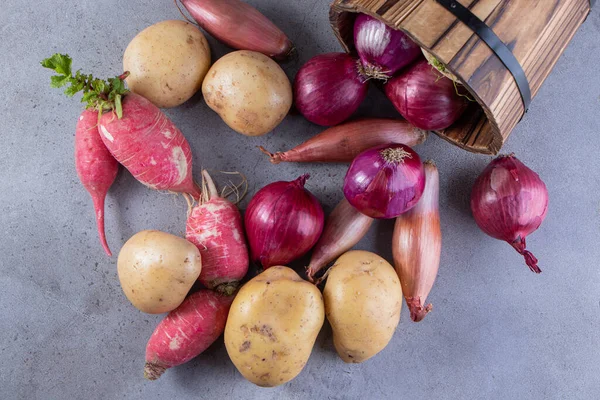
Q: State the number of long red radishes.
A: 4